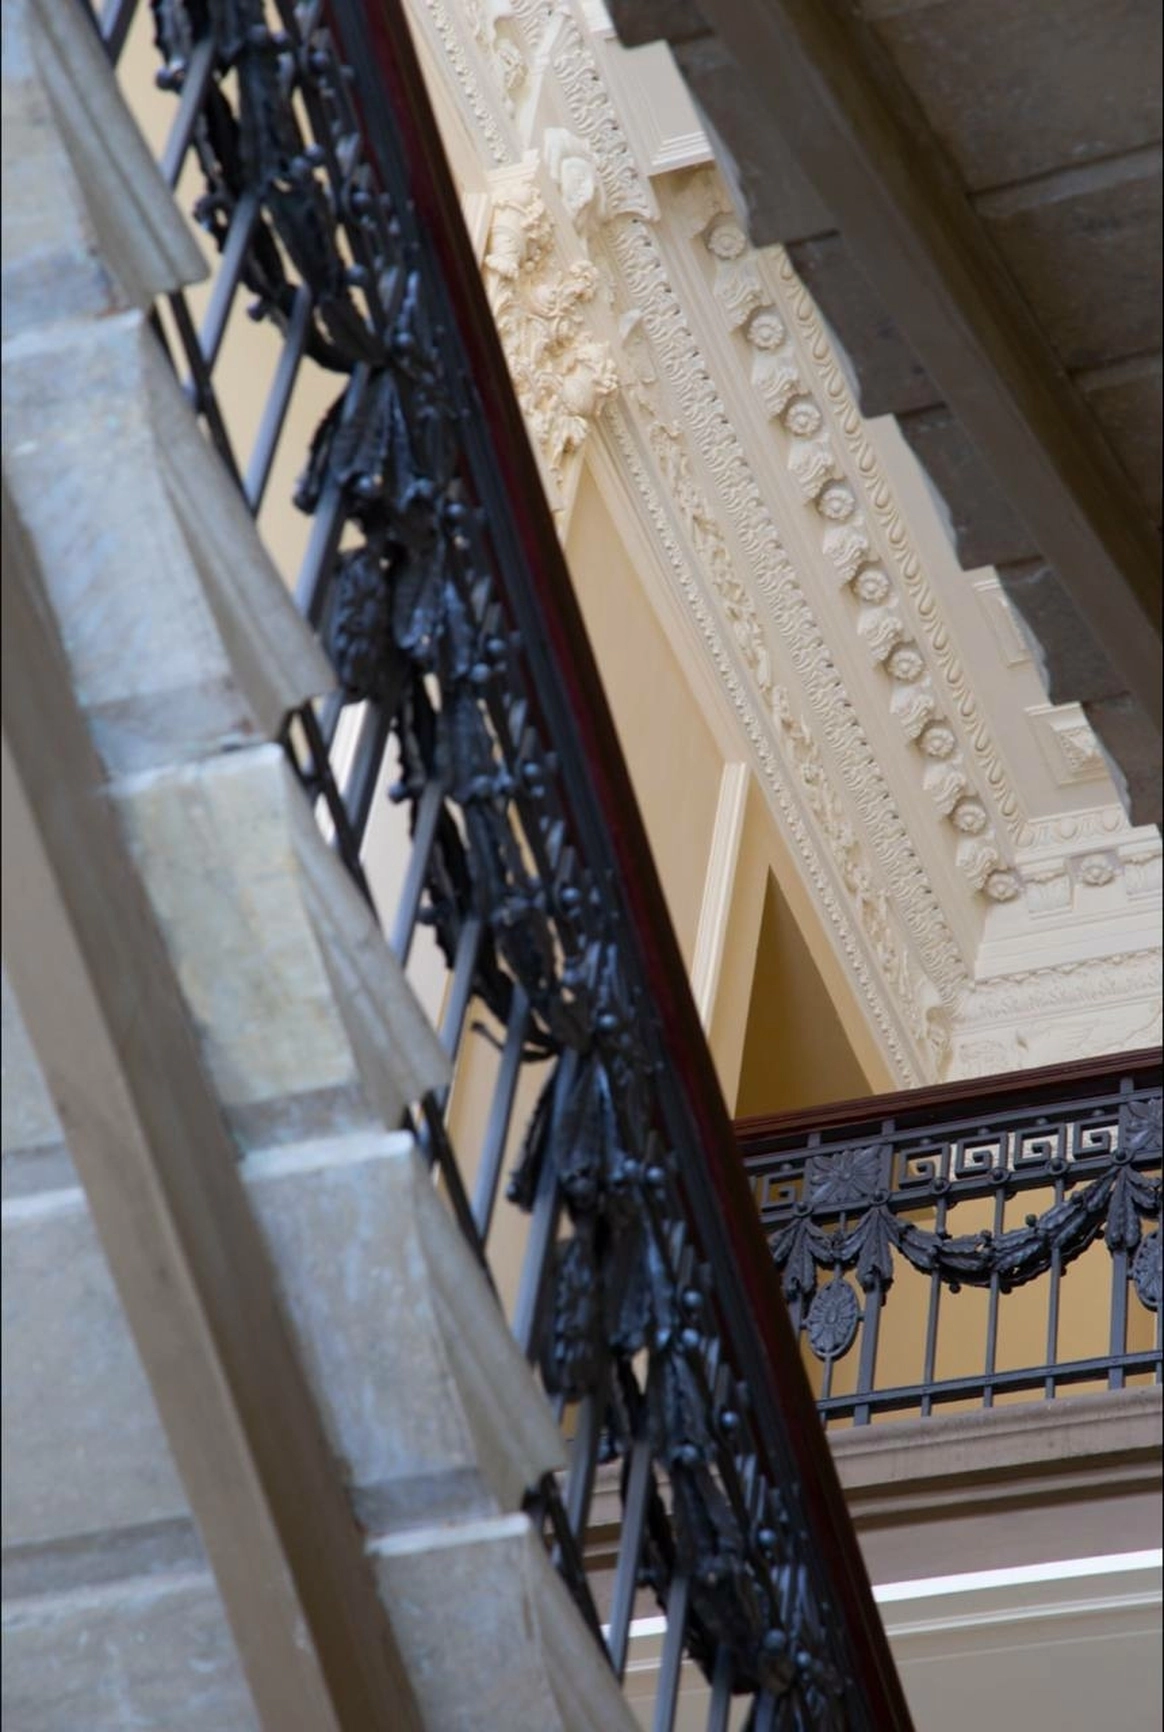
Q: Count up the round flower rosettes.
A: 10